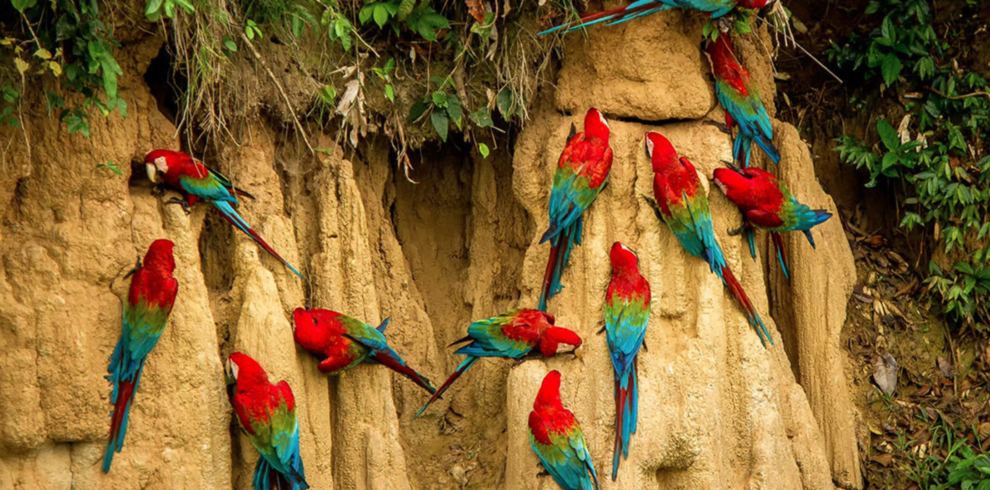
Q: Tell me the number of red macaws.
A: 12